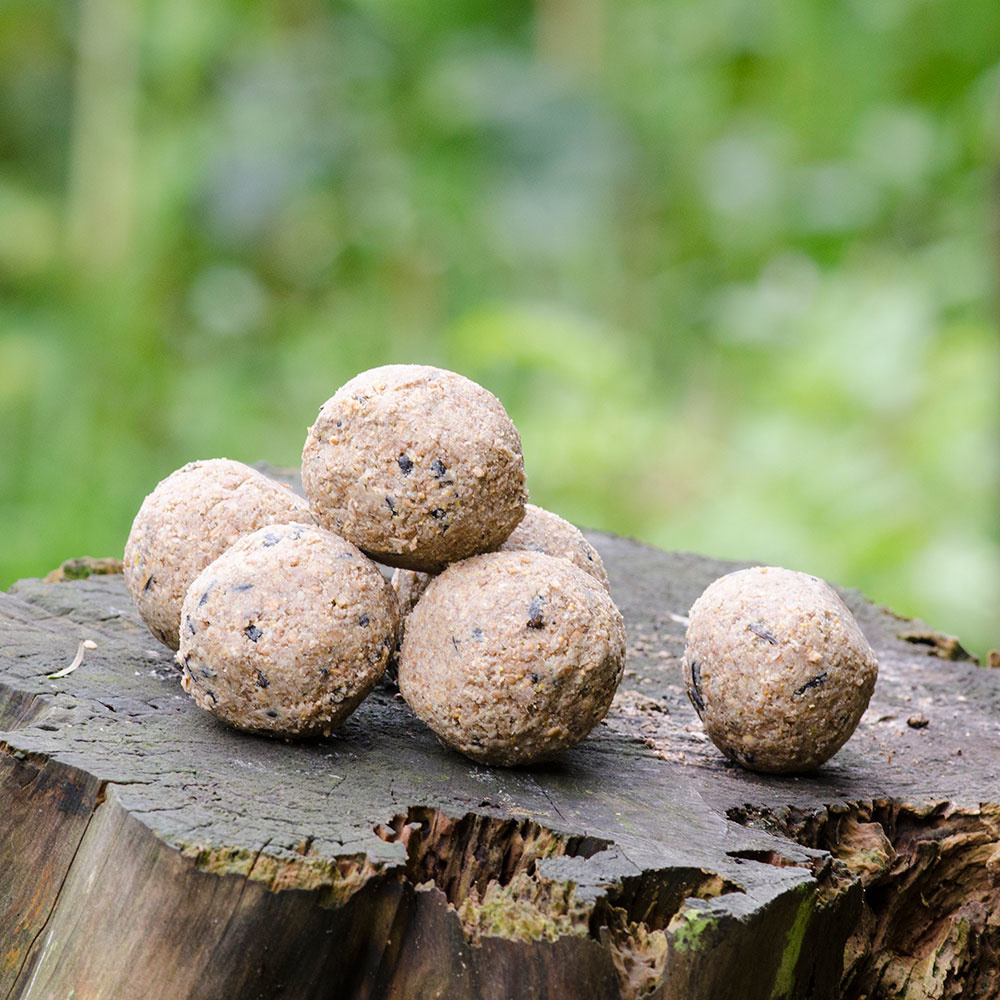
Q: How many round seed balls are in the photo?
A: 6